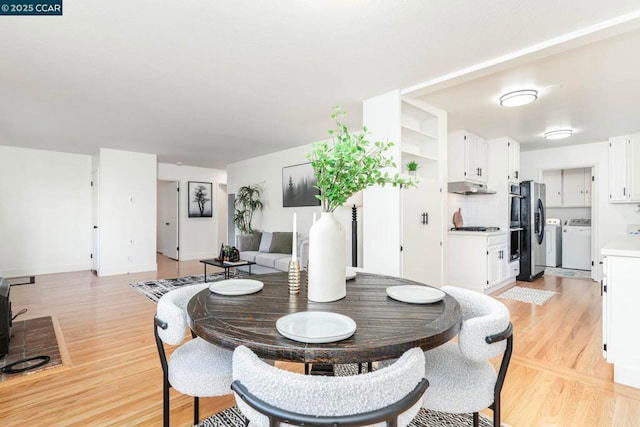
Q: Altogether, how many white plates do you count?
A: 4